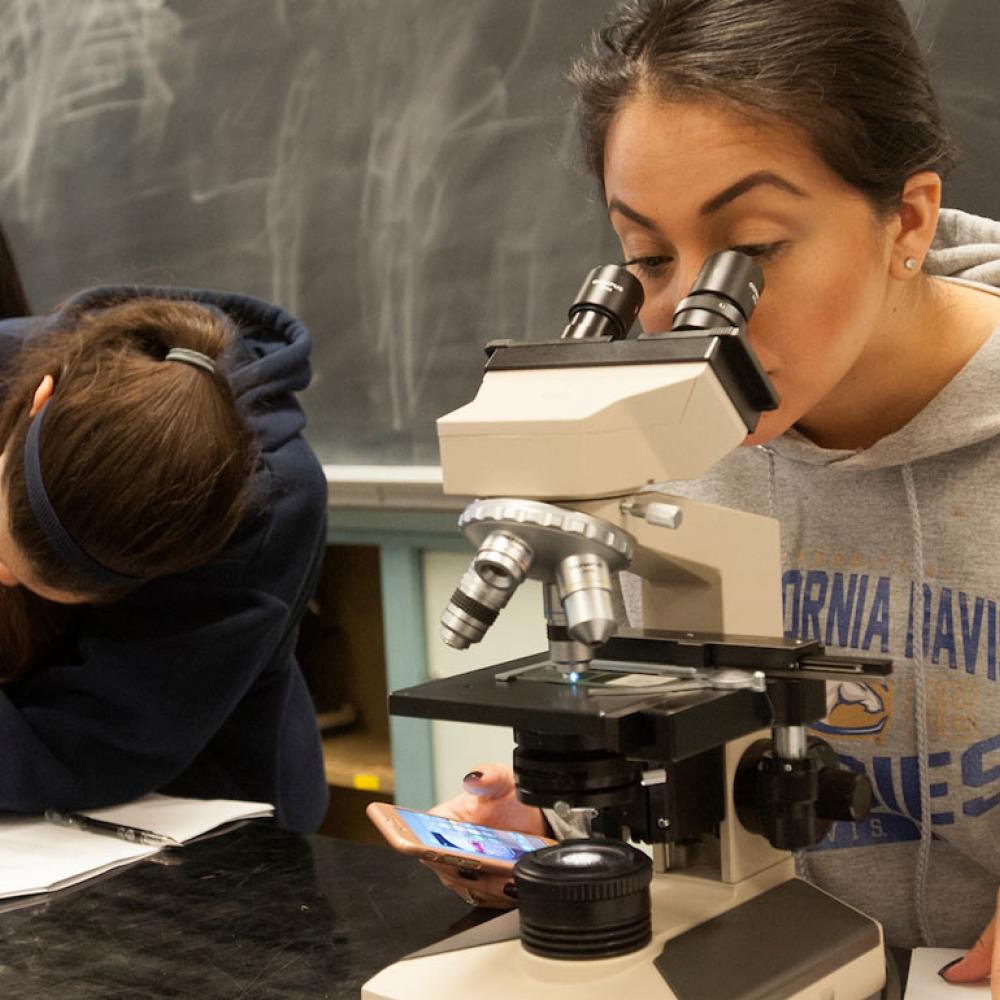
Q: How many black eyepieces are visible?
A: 2